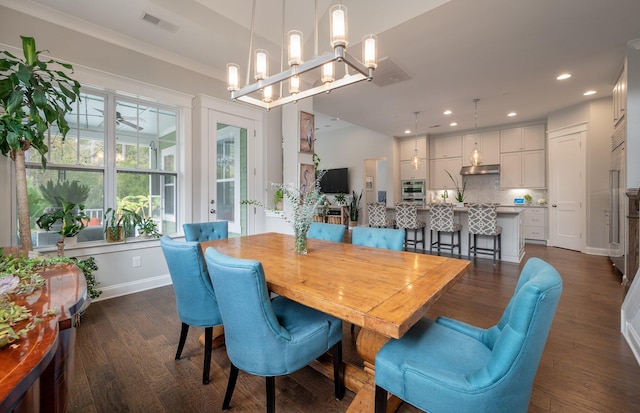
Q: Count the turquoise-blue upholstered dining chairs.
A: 6